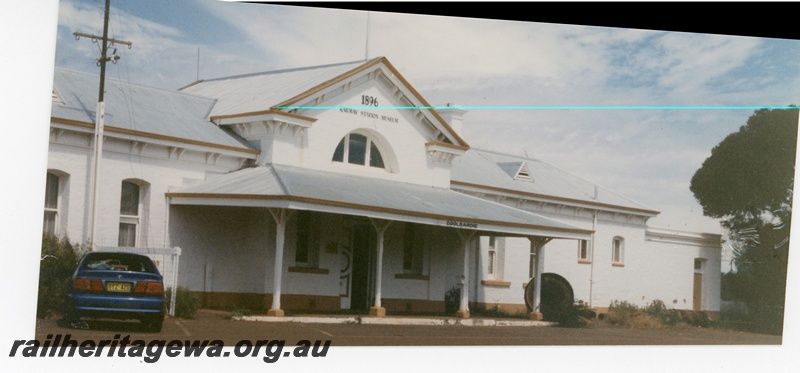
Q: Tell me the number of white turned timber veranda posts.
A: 4